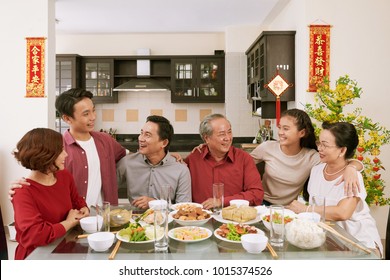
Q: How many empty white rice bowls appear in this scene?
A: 6